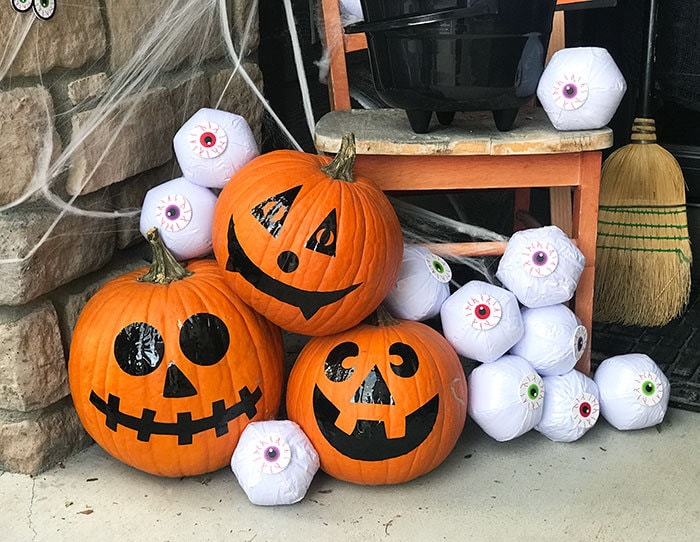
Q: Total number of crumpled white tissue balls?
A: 11